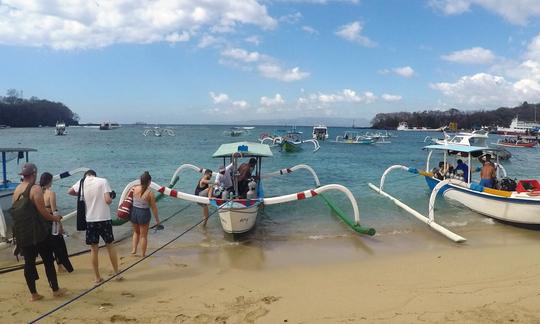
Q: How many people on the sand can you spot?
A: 4